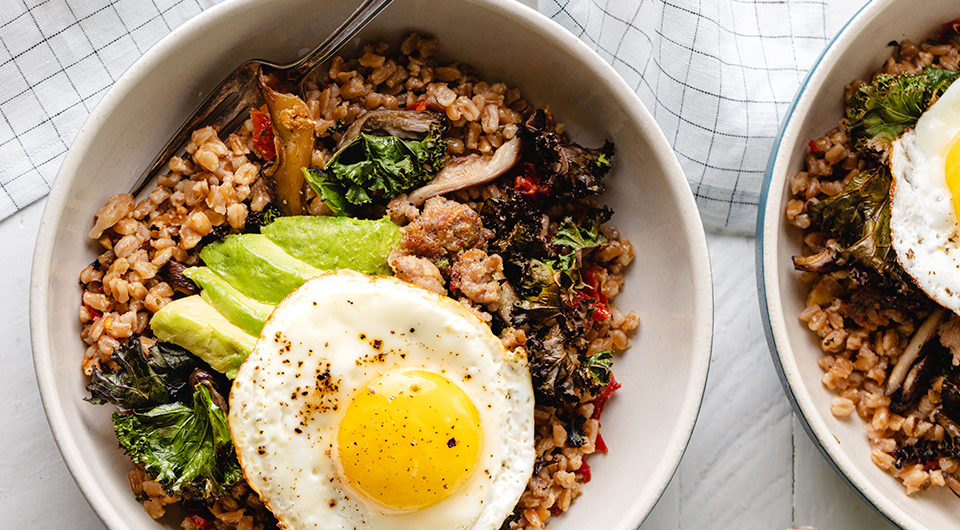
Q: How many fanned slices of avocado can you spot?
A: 4